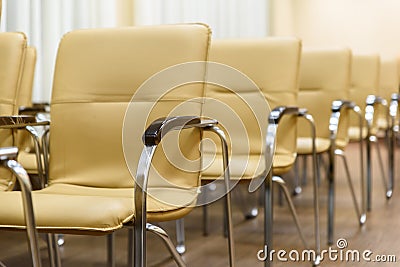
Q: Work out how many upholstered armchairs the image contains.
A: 7